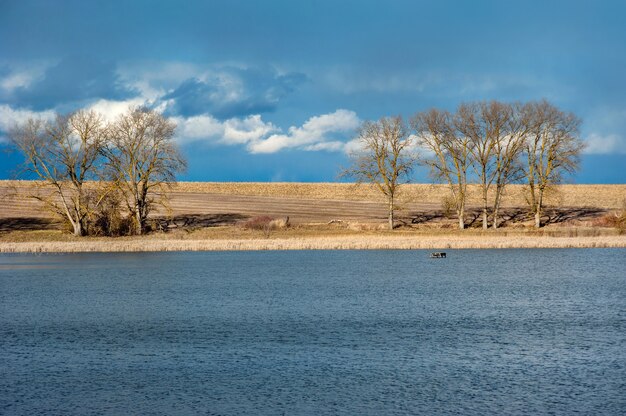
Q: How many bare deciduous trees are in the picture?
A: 7